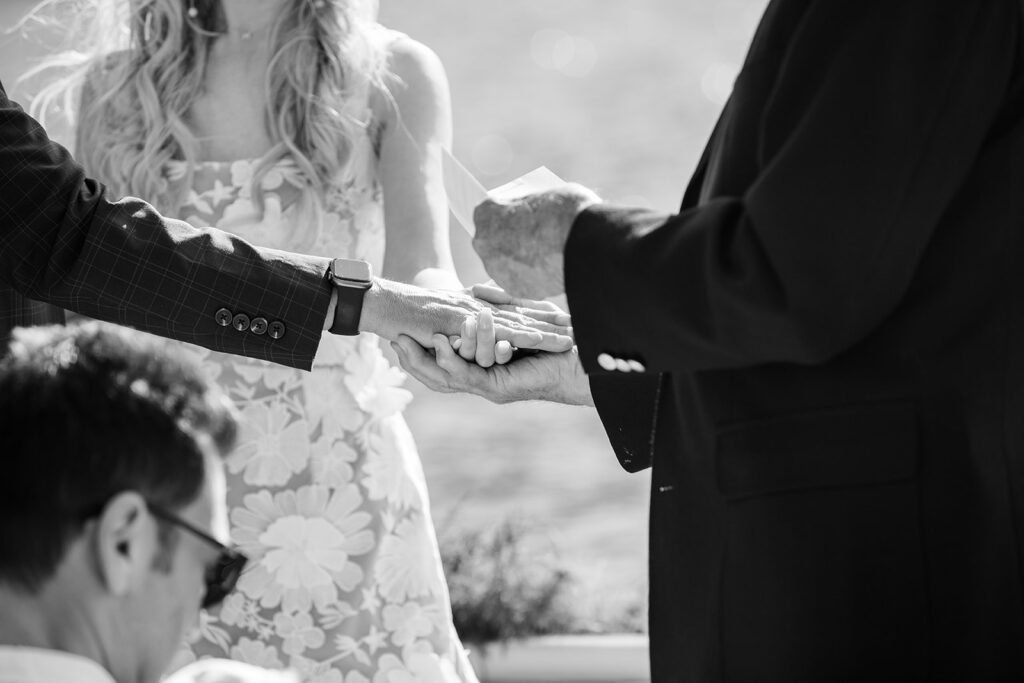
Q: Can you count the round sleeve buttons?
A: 7